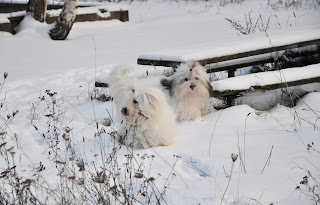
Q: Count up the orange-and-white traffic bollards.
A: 0